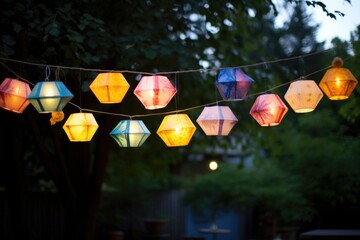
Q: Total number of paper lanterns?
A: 12